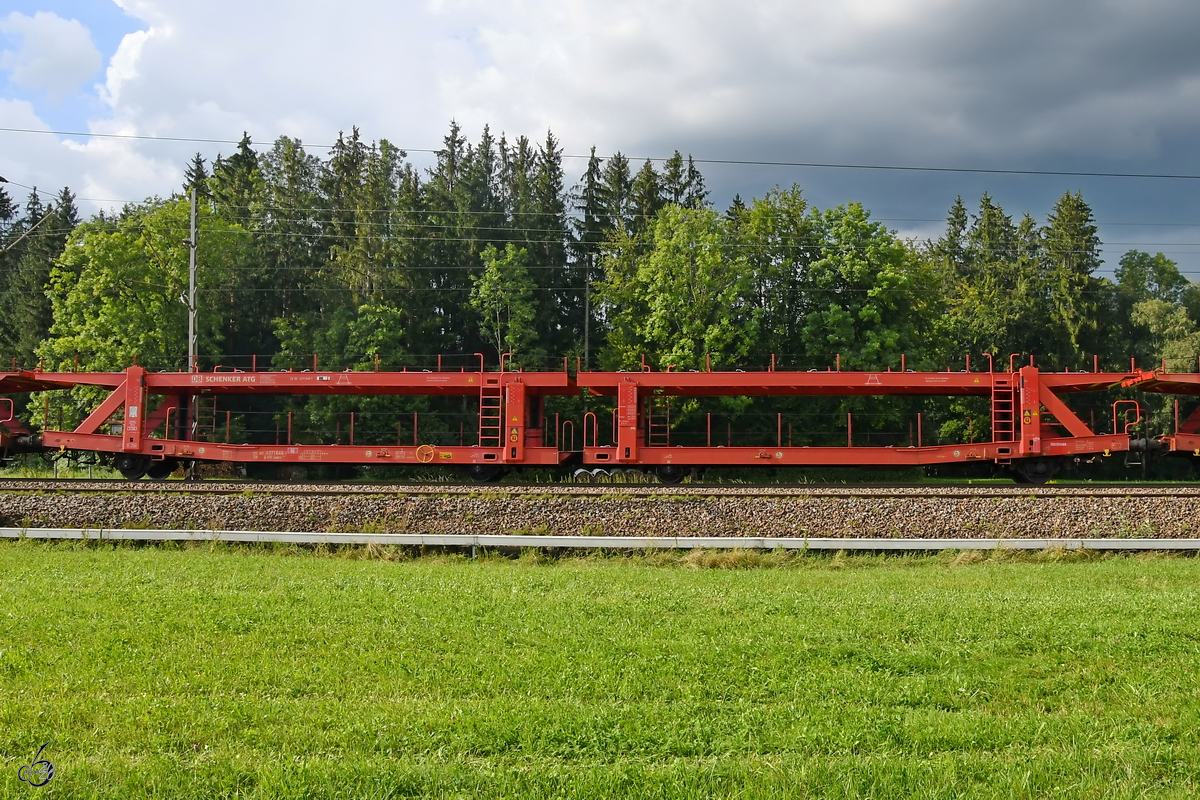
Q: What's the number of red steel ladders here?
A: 4